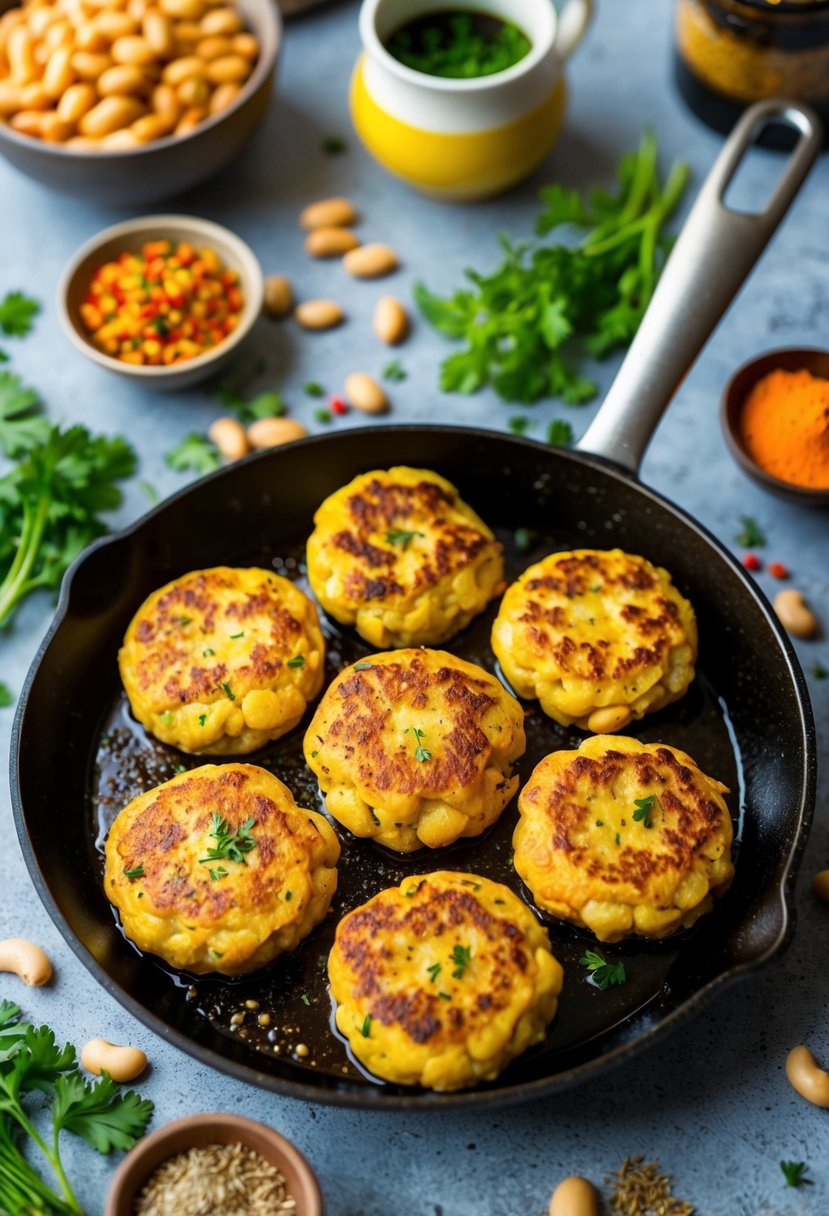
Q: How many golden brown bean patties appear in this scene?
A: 7